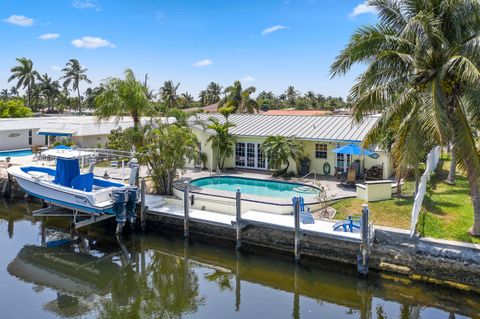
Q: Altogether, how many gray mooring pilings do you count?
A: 5